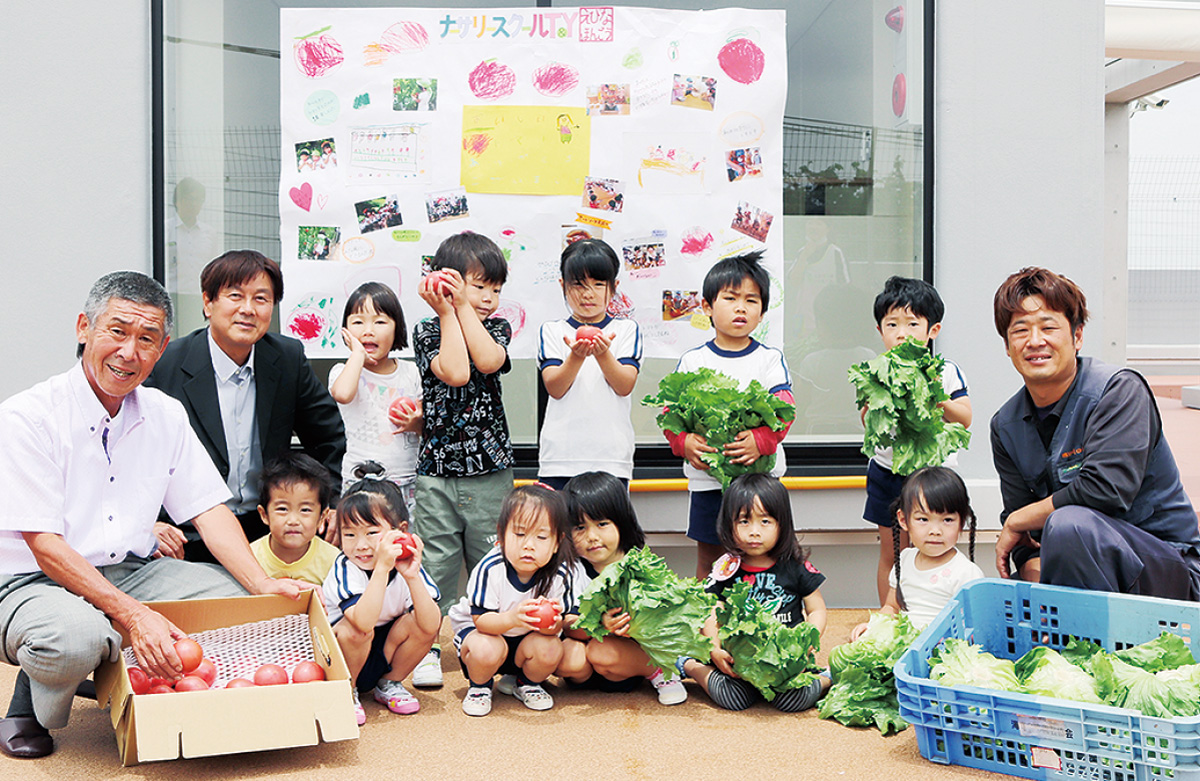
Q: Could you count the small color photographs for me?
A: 14